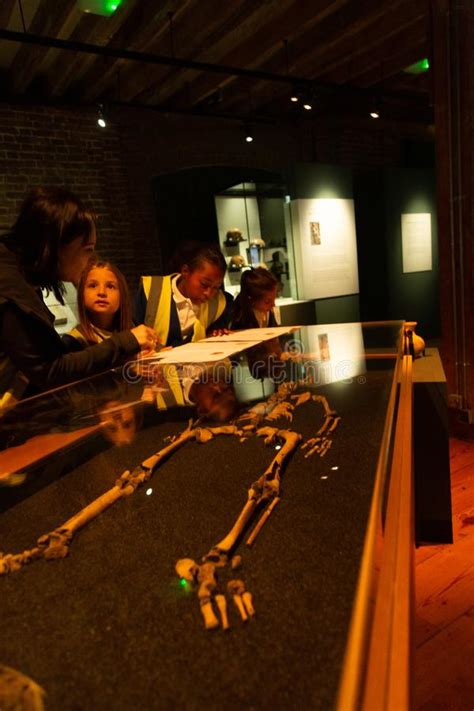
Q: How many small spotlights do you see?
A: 5